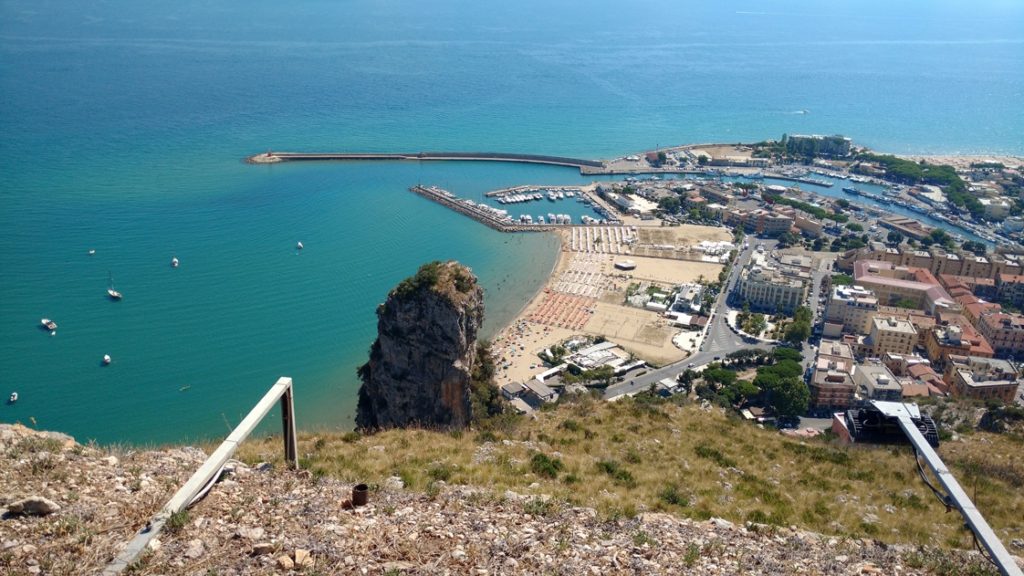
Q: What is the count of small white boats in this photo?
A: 7